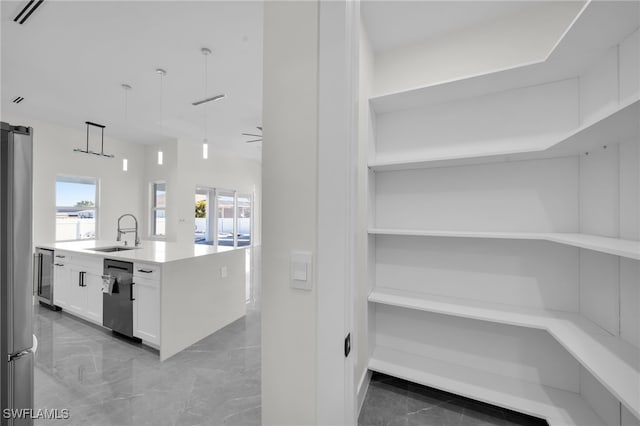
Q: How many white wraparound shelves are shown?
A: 5